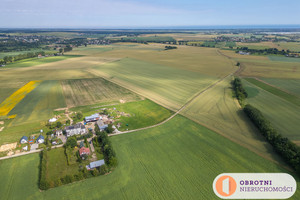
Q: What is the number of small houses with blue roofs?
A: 2